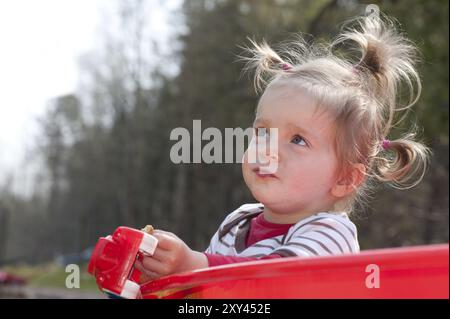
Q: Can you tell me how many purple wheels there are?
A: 0